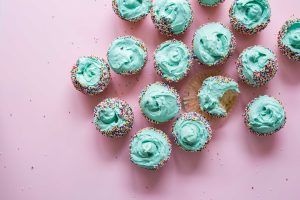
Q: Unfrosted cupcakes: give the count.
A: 0